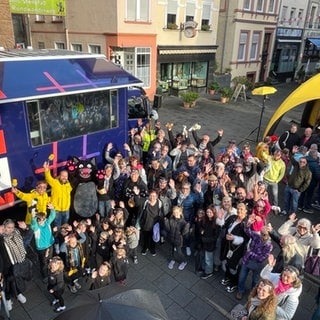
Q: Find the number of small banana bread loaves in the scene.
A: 0